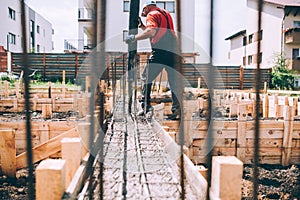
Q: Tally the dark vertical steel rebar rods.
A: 6